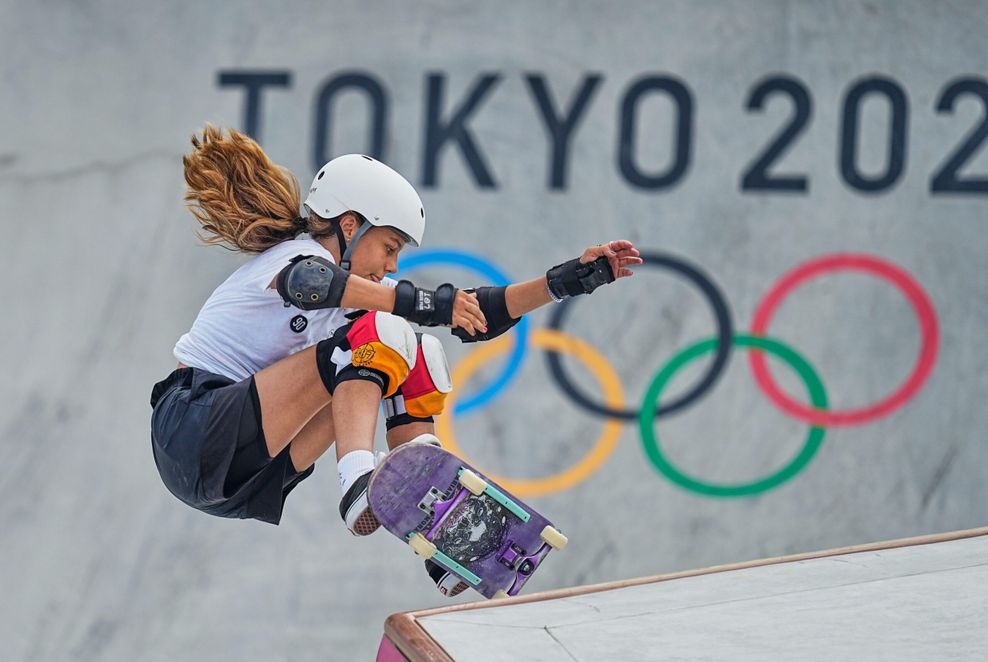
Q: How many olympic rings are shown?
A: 5